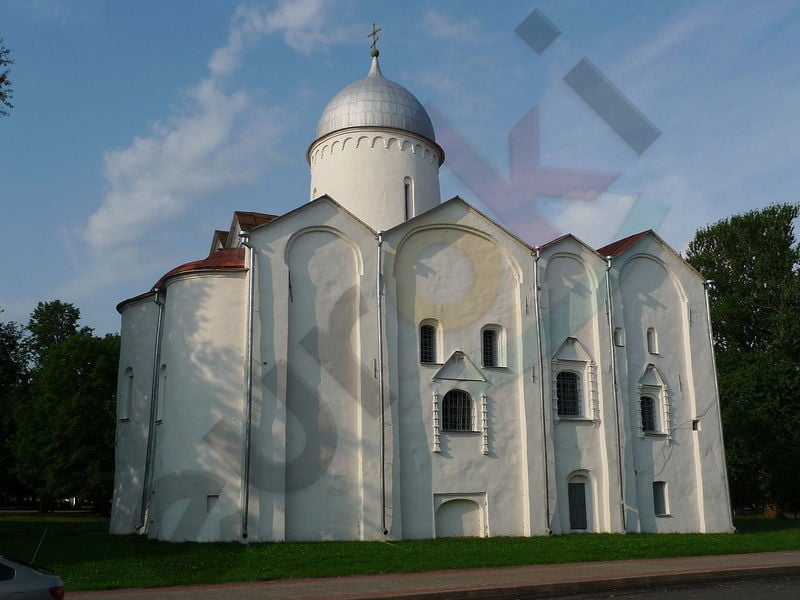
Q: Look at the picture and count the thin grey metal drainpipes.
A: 6